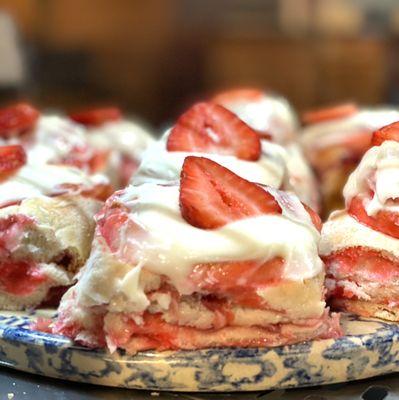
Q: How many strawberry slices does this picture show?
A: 8